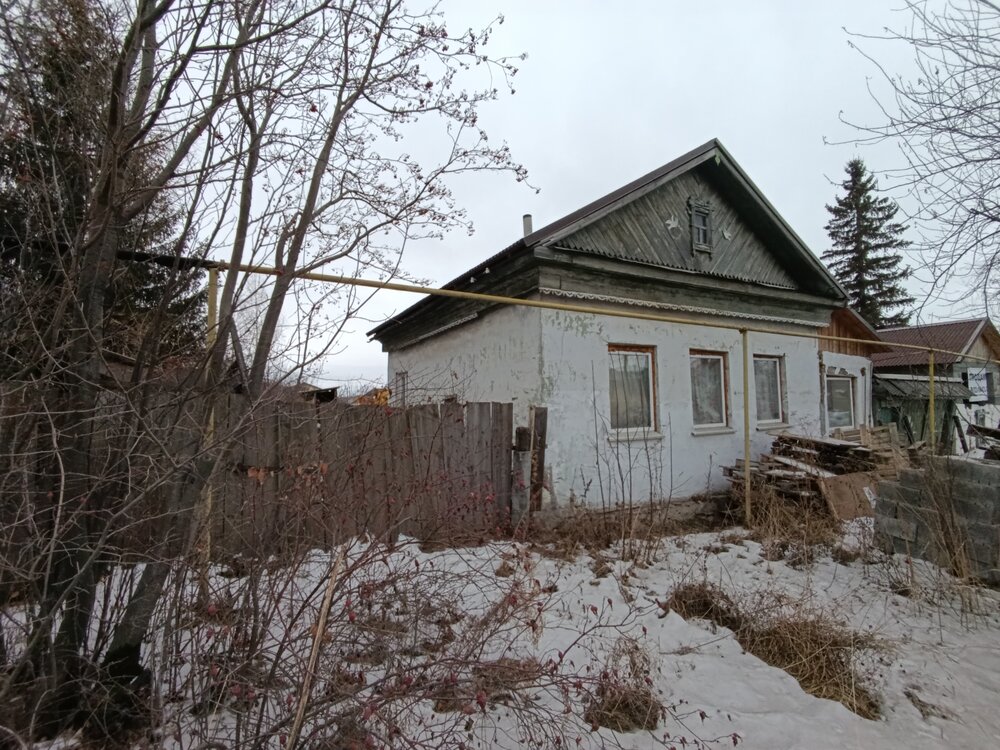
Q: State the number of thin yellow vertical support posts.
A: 3